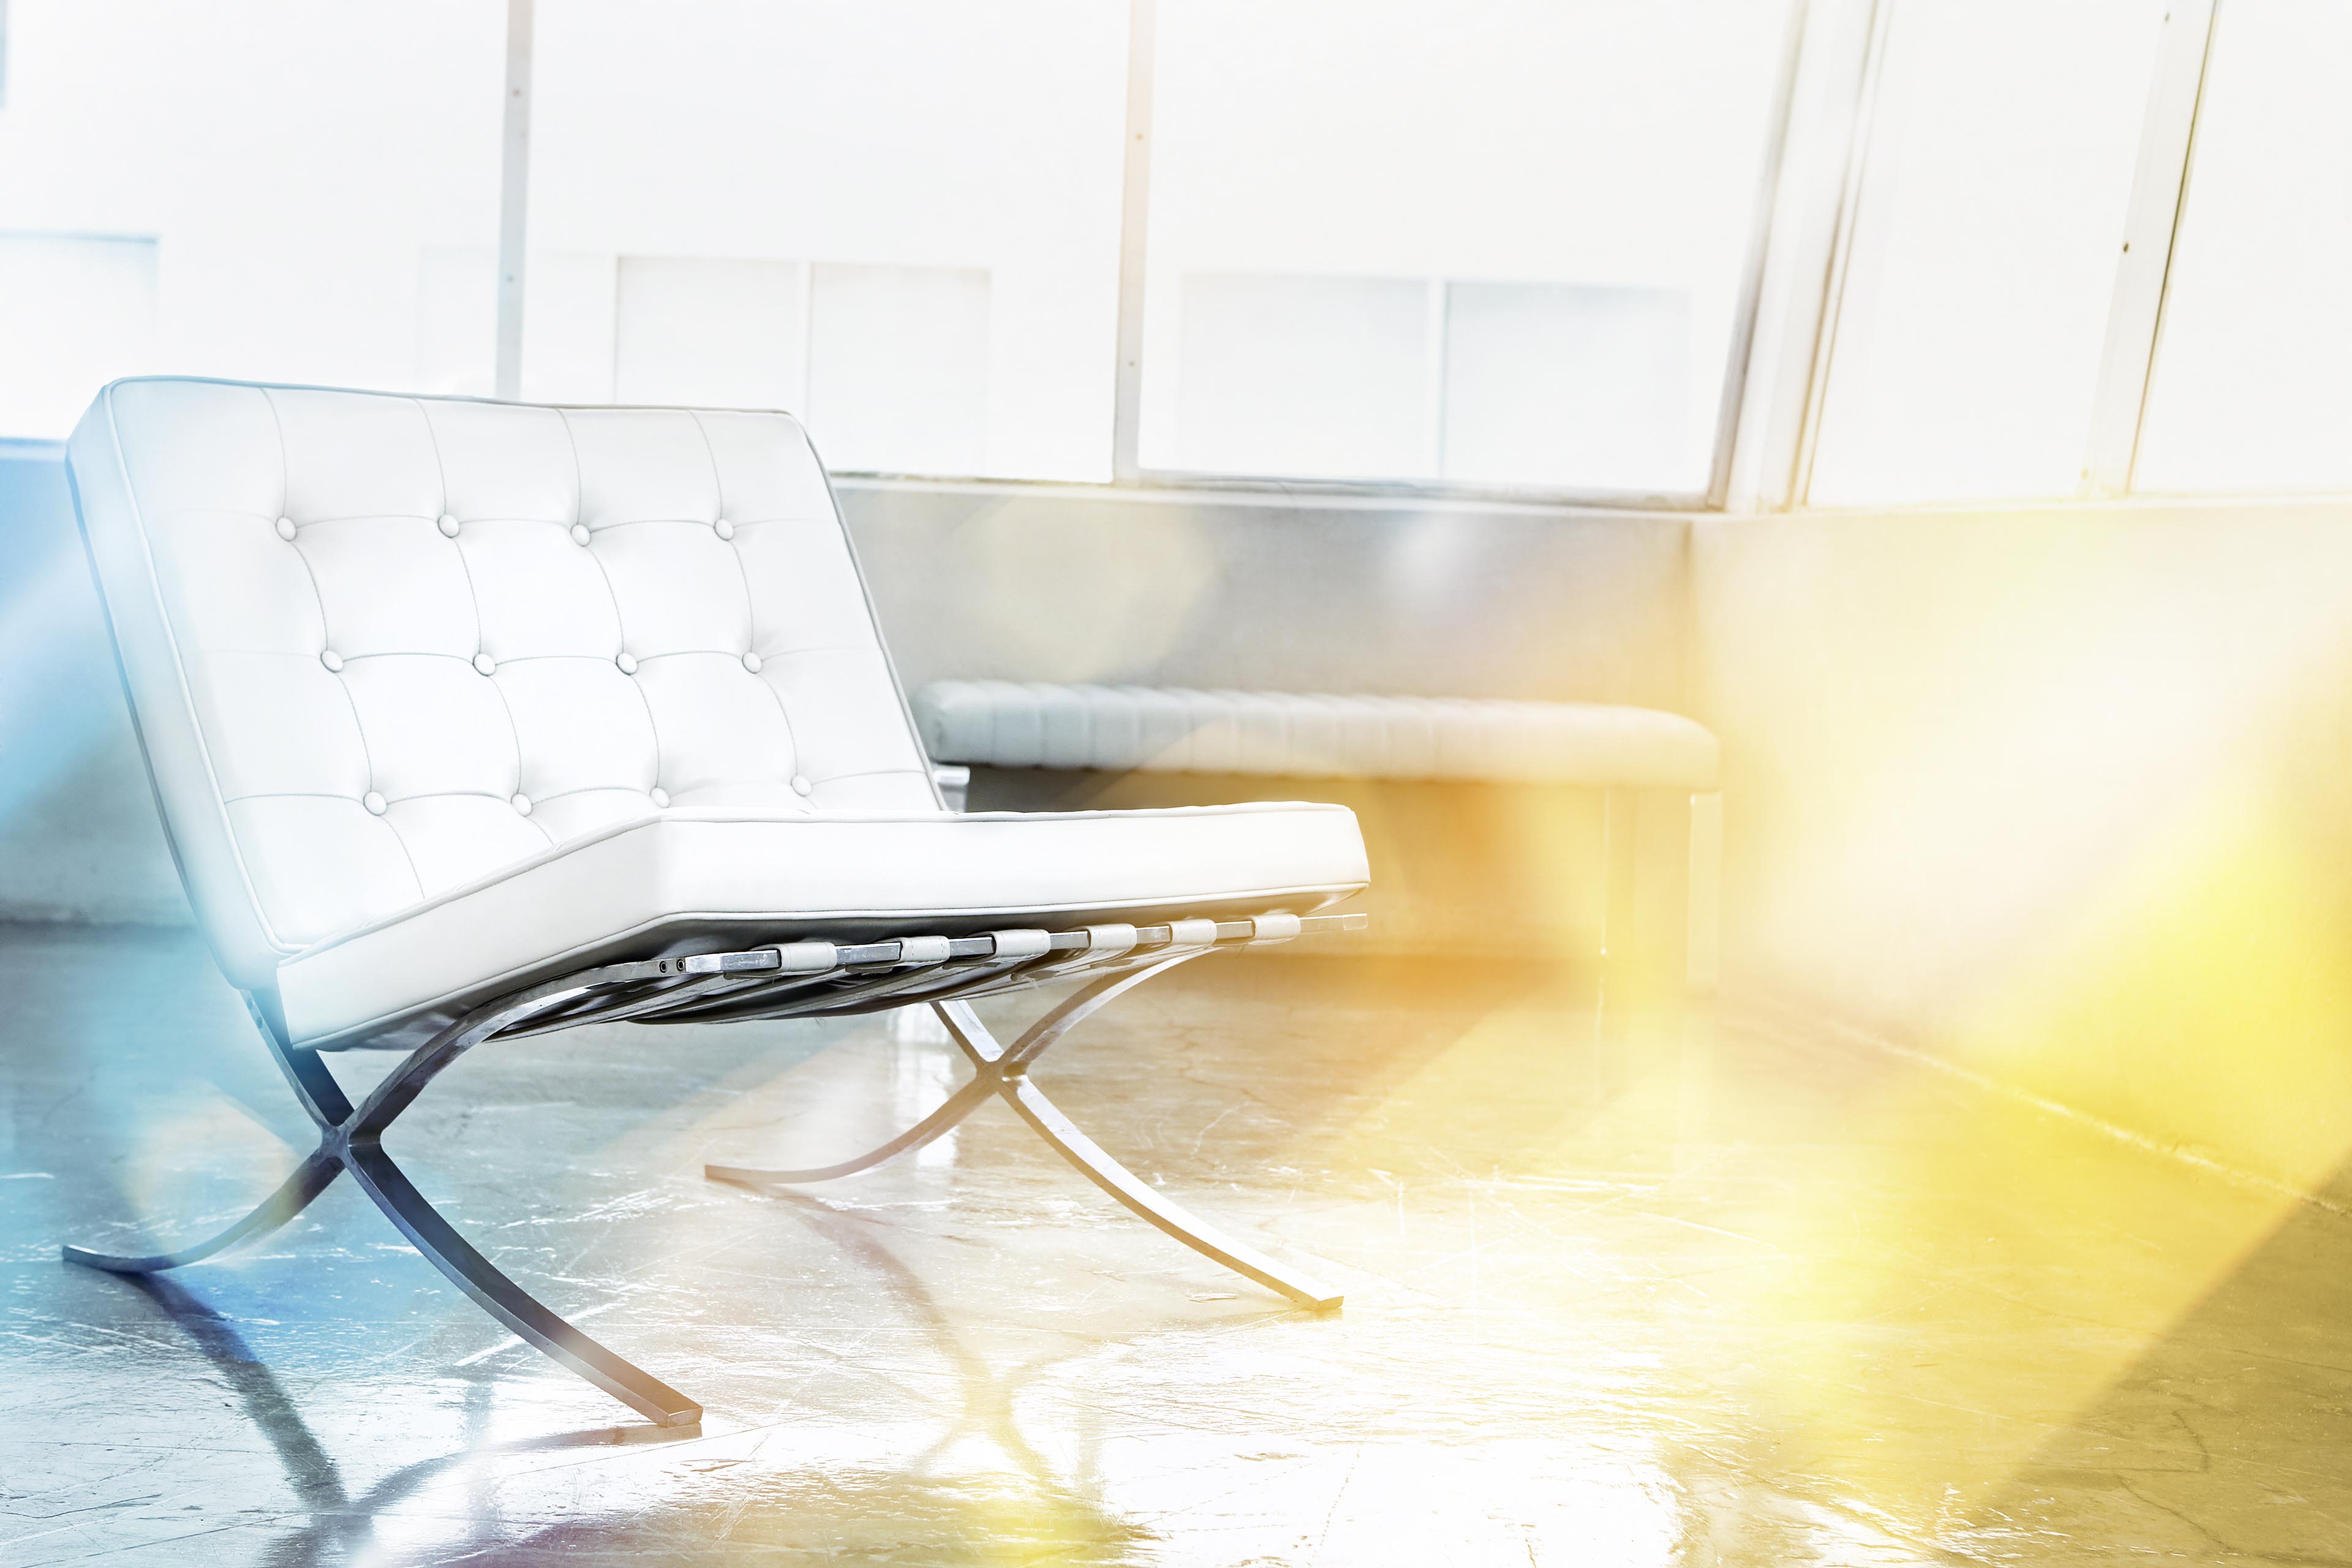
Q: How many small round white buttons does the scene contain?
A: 12